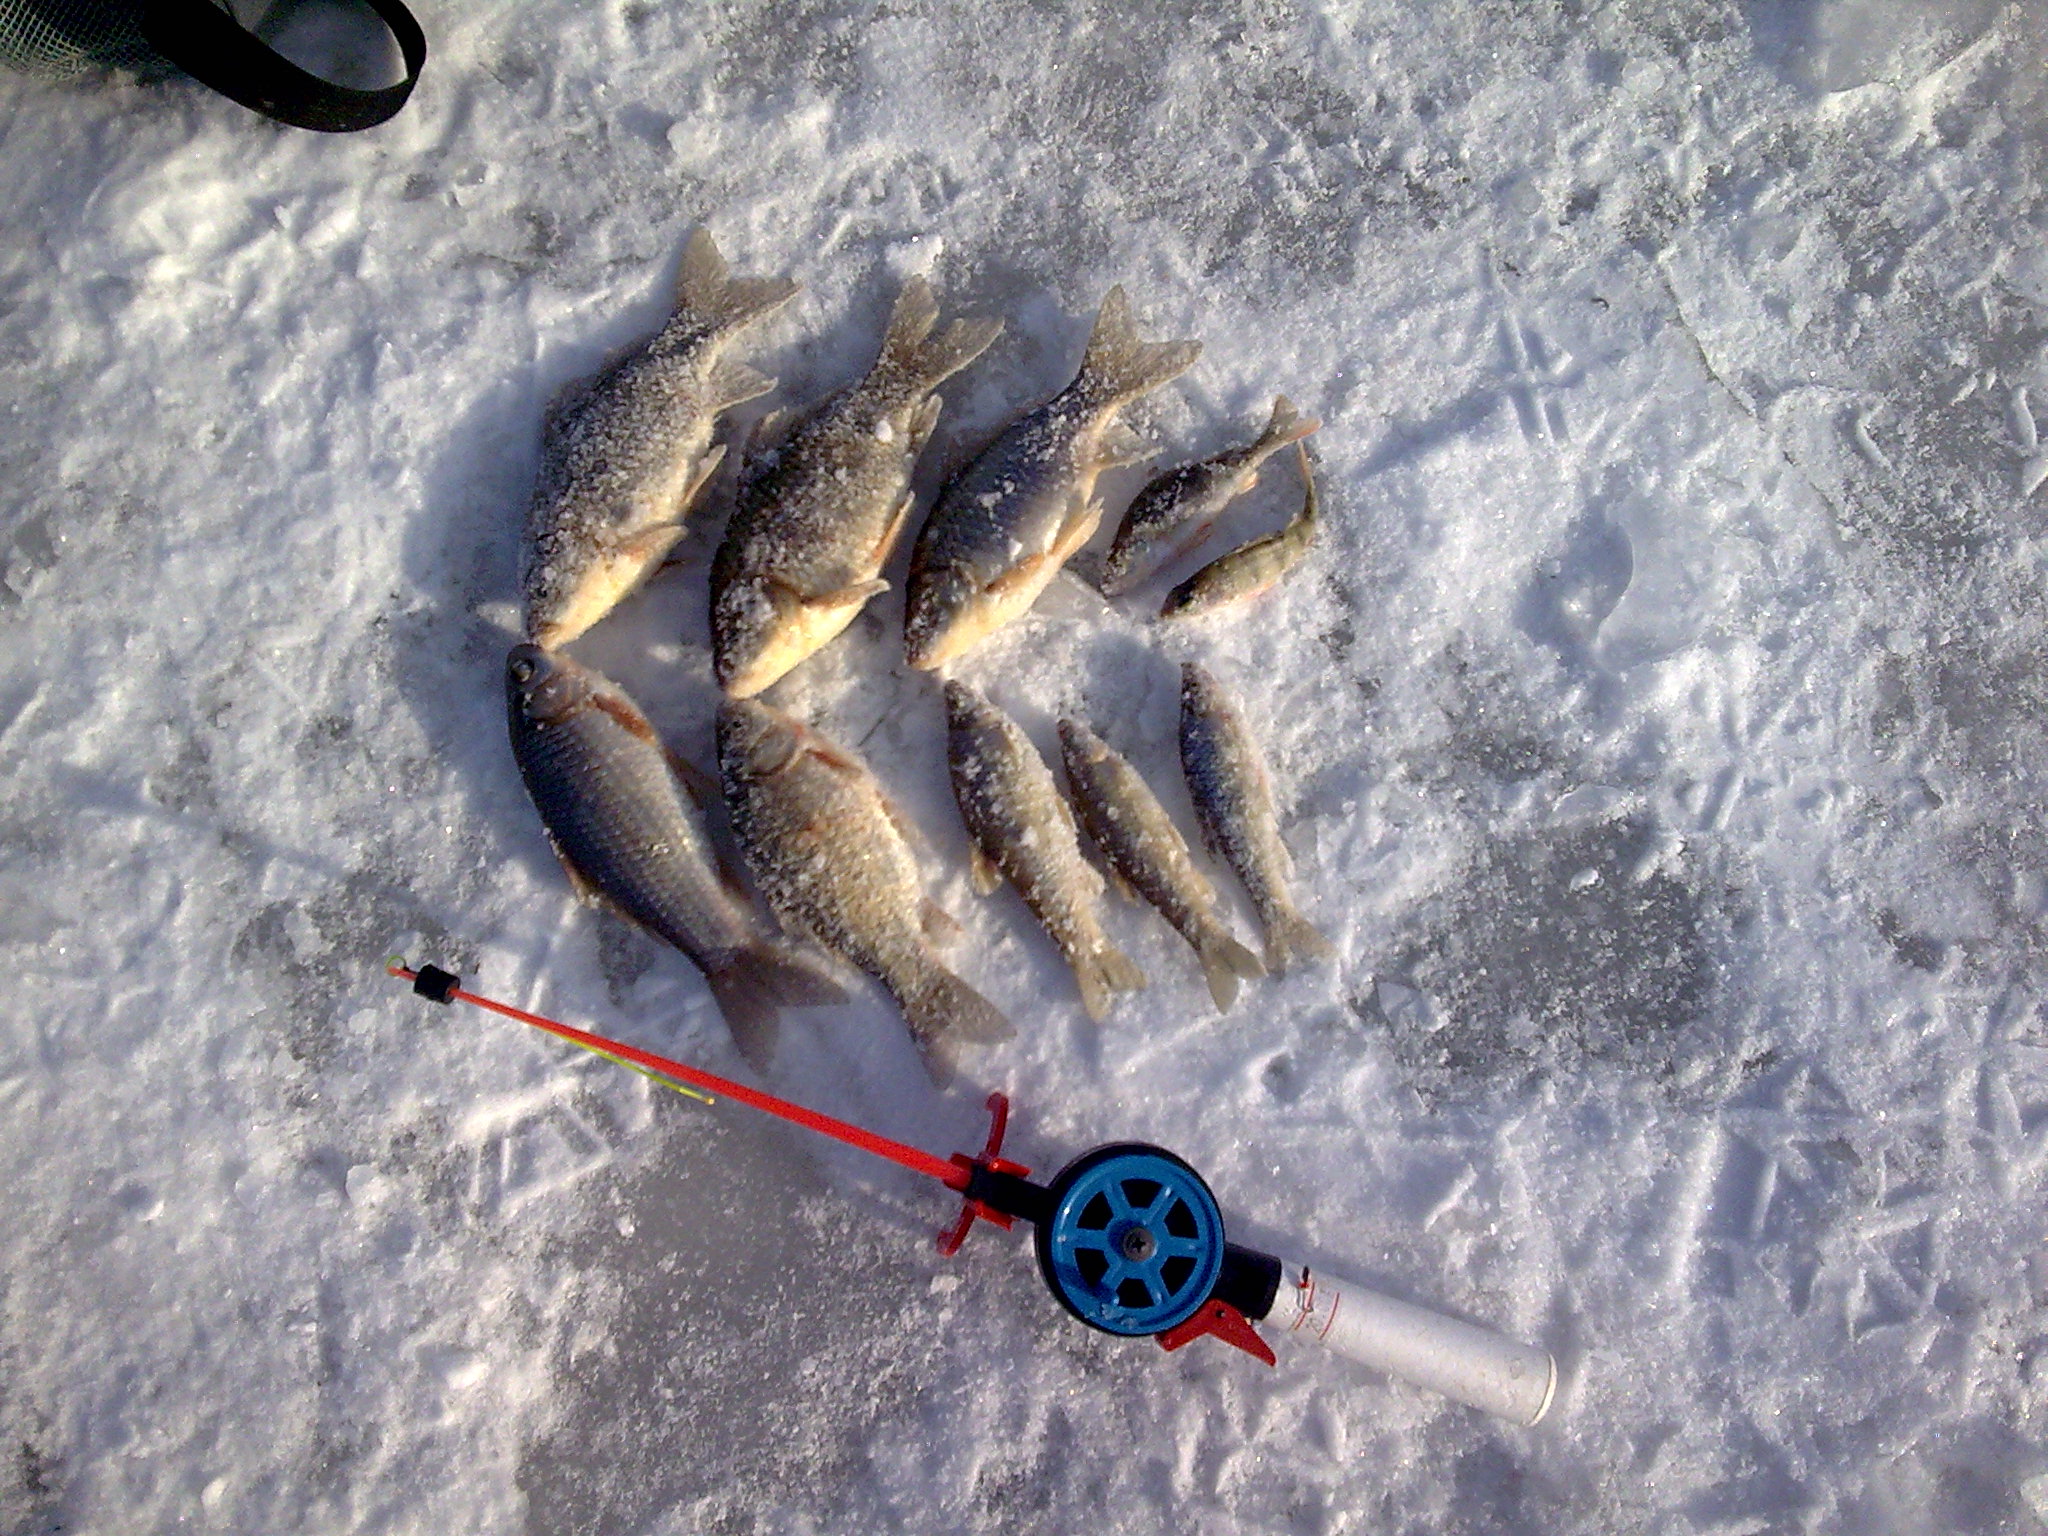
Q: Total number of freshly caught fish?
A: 10